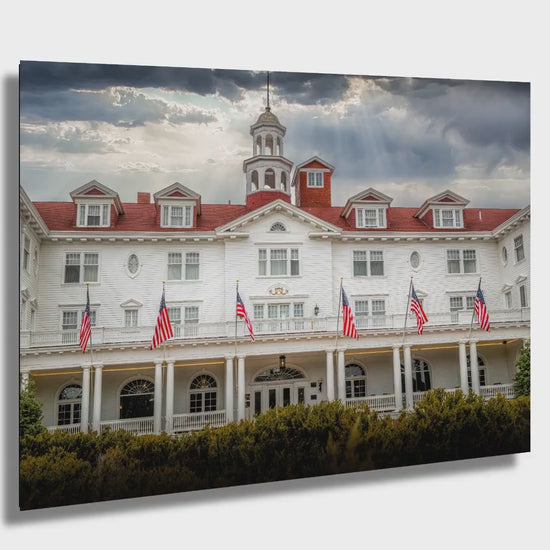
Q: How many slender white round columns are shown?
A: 12